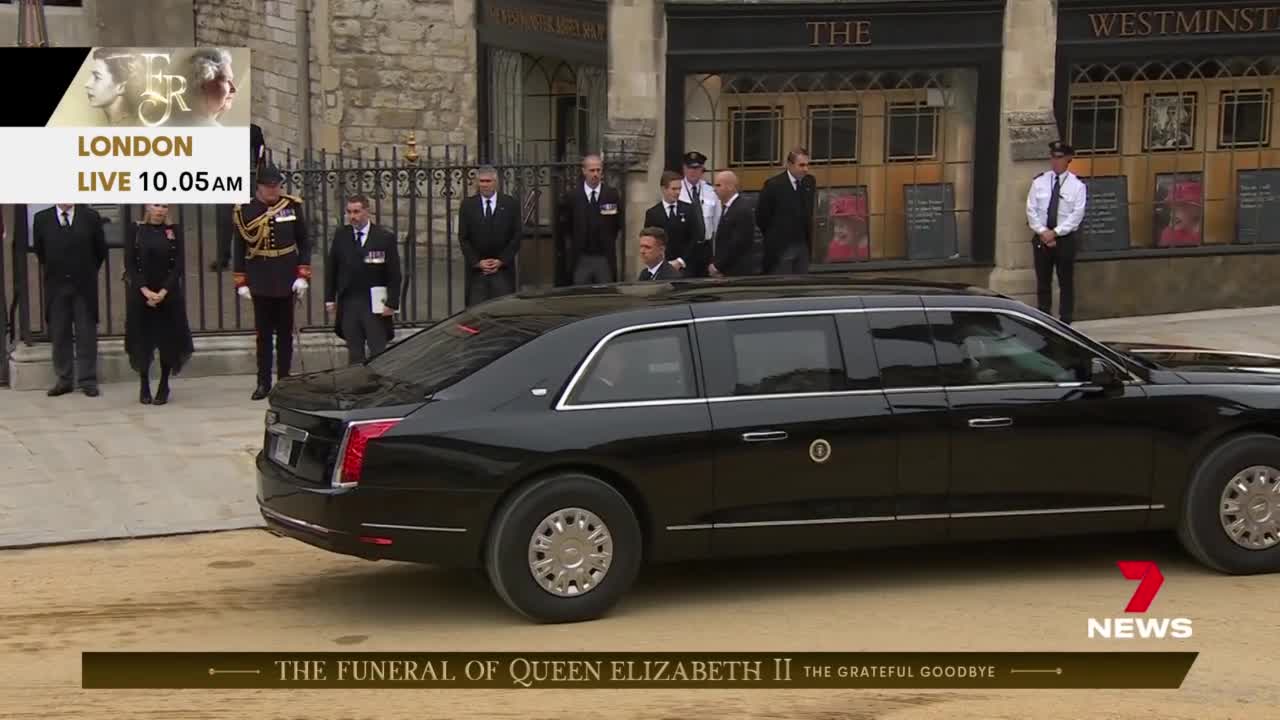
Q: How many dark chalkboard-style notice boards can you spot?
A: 3